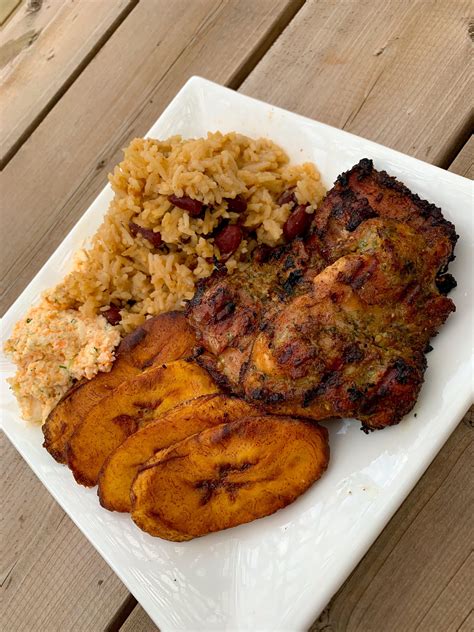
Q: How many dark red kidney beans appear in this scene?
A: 7